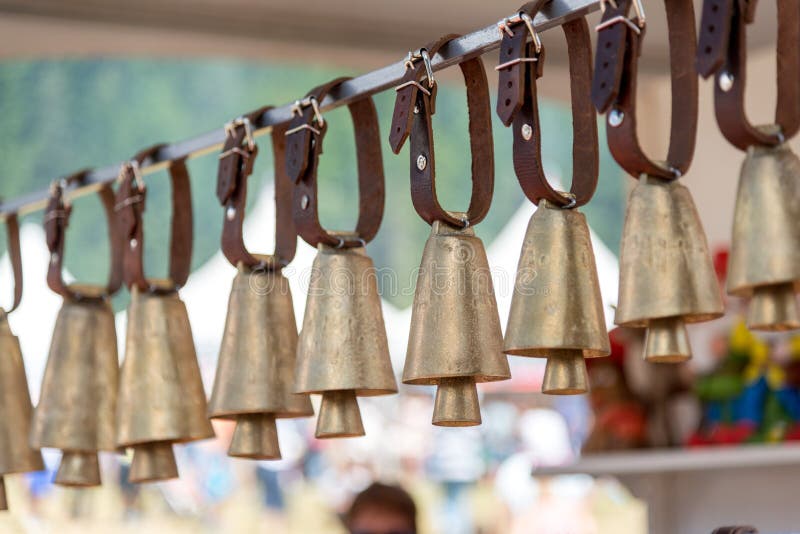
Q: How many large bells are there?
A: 9